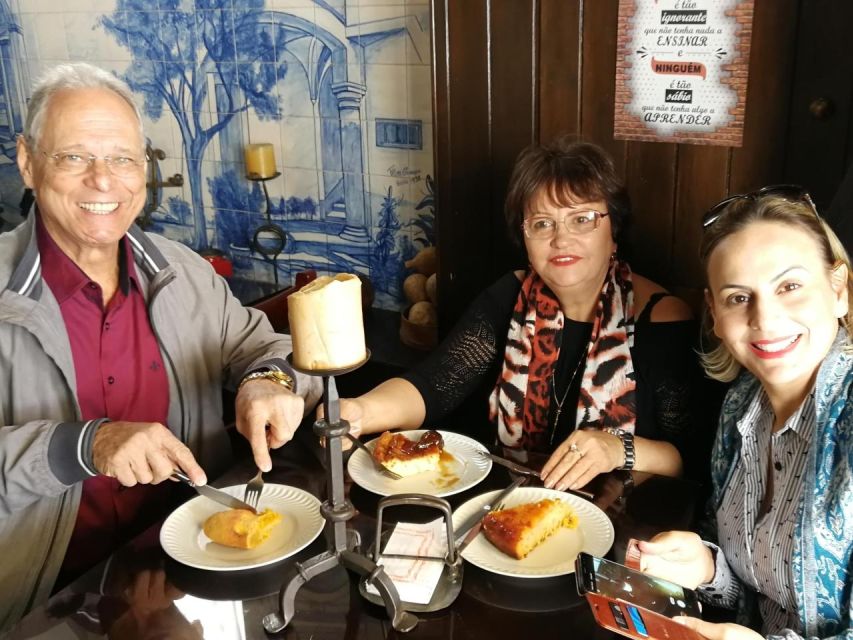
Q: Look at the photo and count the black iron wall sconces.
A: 1